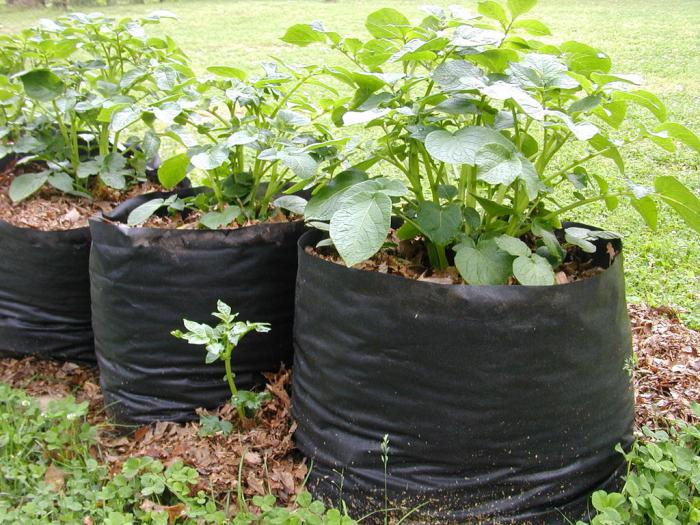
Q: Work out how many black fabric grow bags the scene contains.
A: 3